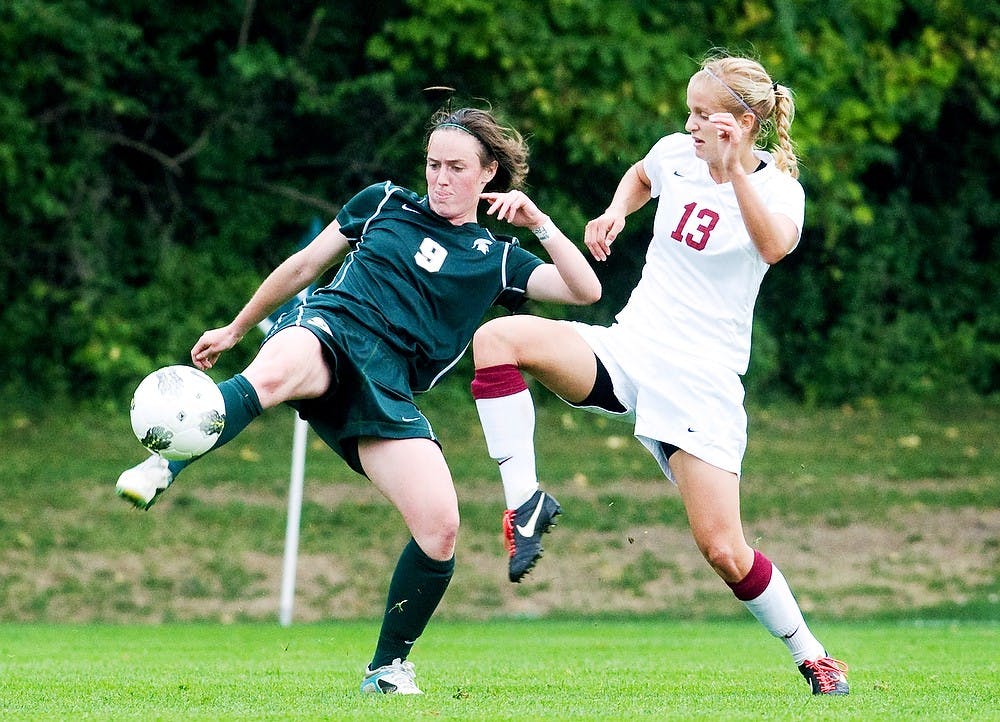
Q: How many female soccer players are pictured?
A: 2